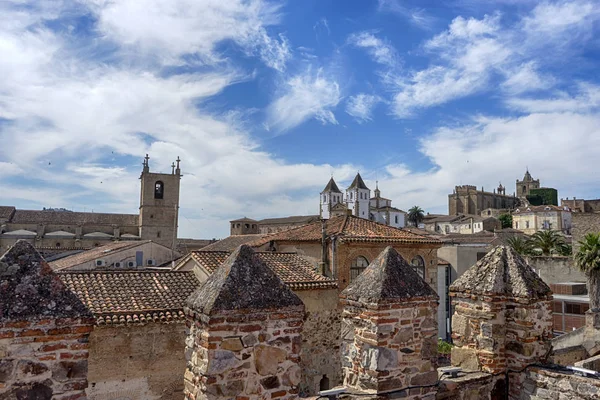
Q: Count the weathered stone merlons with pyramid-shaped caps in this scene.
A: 4